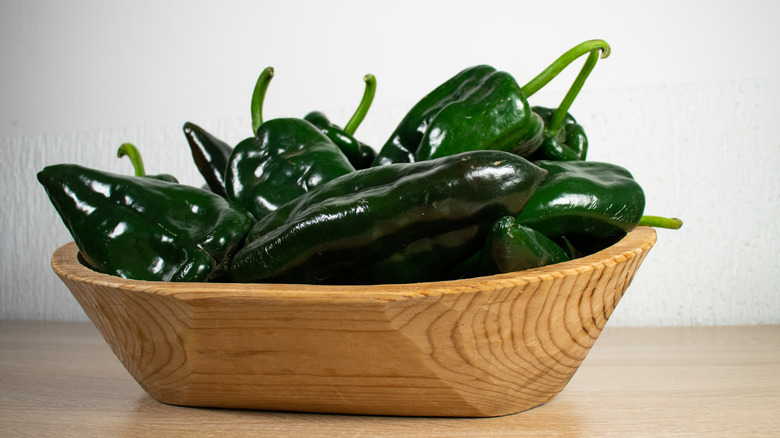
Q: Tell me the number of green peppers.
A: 10